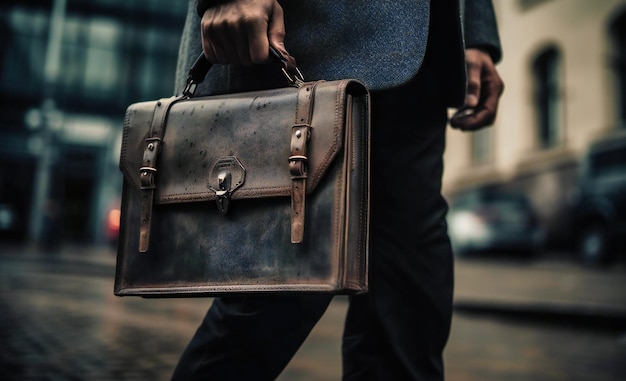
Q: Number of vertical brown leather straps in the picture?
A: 2